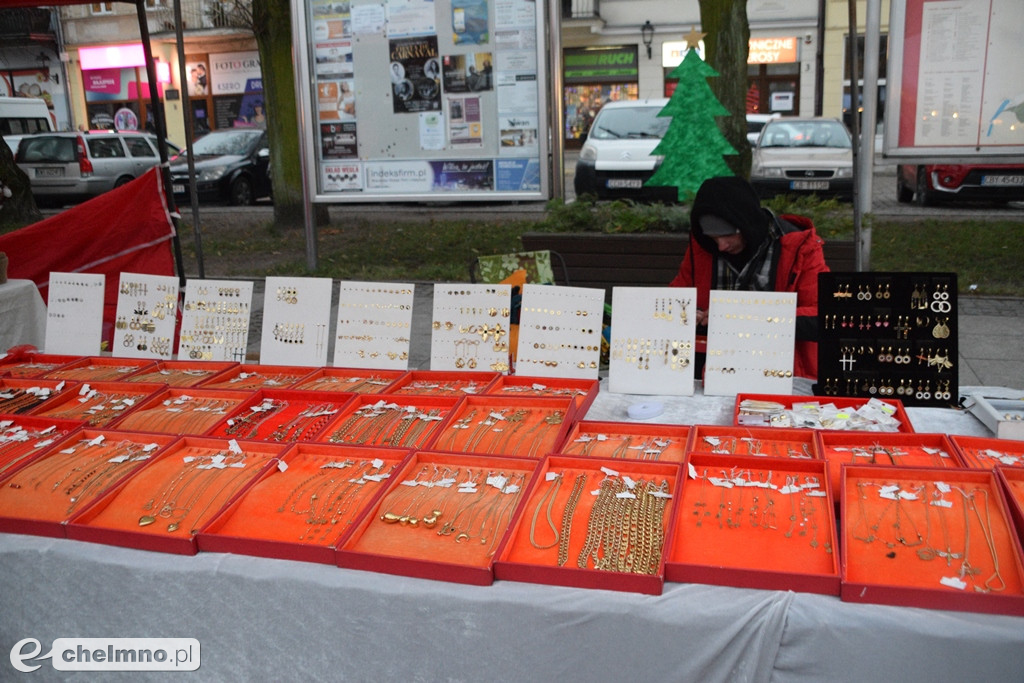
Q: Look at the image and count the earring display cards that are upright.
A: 10